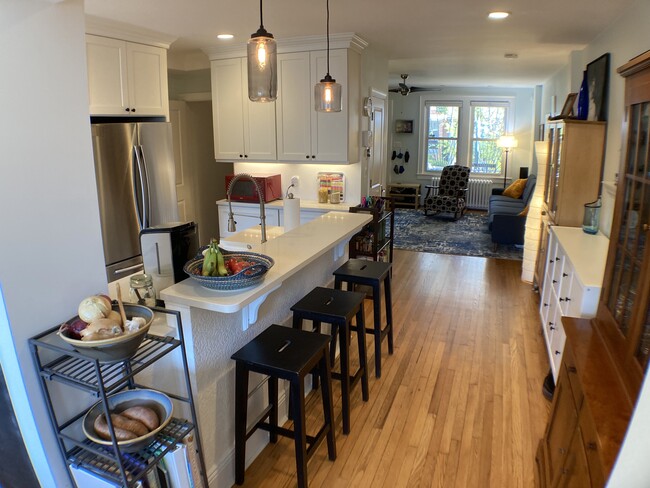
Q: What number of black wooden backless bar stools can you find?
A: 3